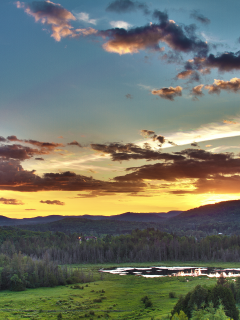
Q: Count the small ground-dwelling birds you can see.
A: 0